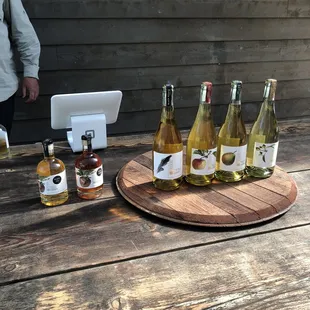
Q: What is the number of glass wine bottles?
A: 4